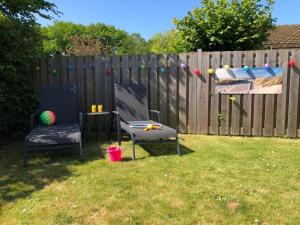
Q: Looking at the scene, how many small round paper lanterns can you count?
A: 14